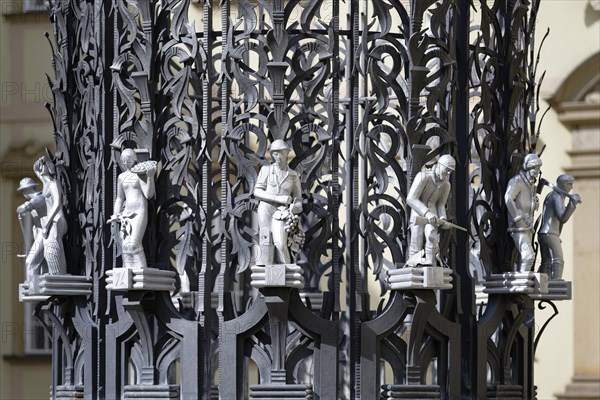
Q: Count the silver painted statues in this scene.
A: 7